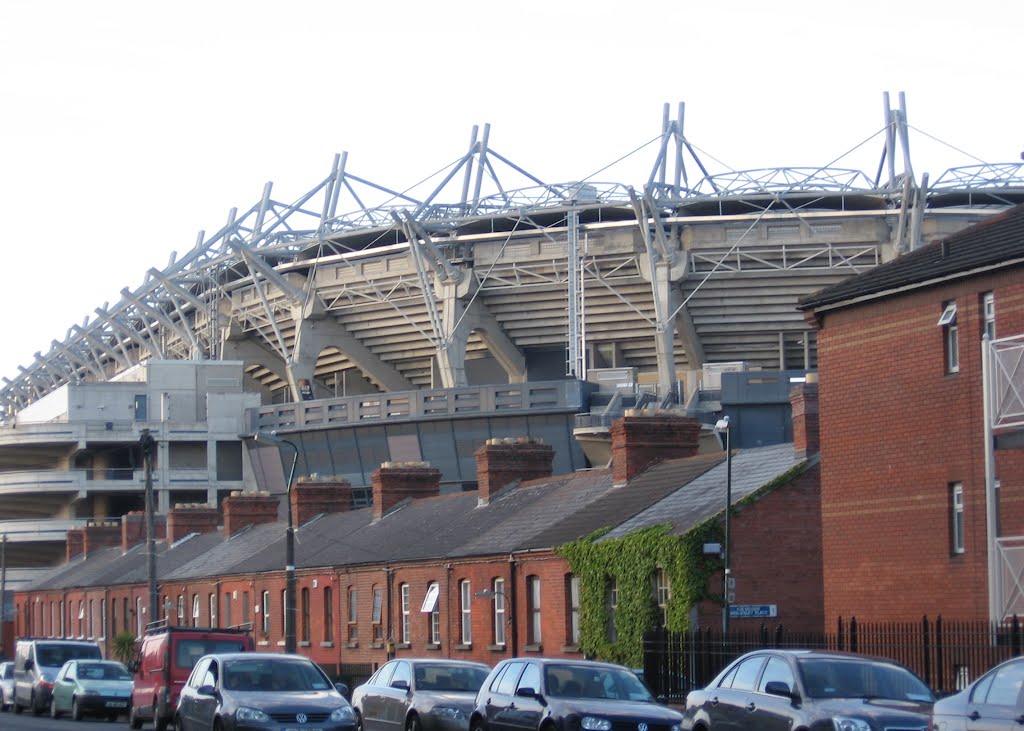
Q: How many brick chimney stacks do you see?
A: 10